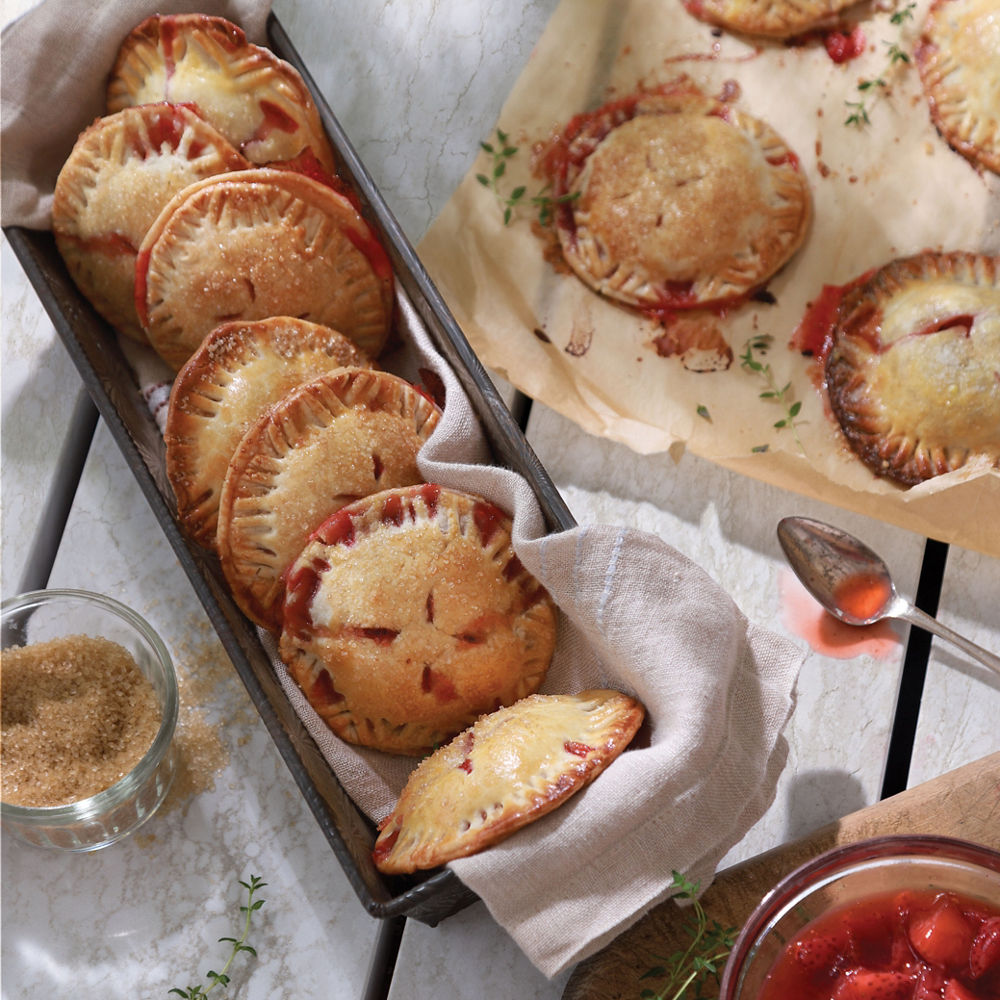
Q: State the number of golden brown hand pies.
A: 11